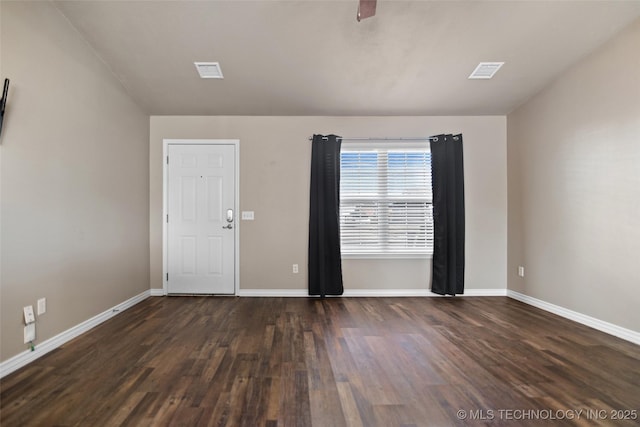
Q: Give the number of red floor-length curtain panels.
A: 0